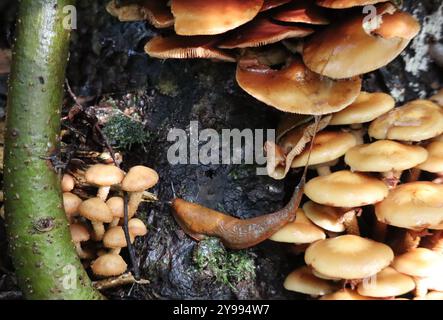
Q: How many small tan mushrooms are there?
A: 10